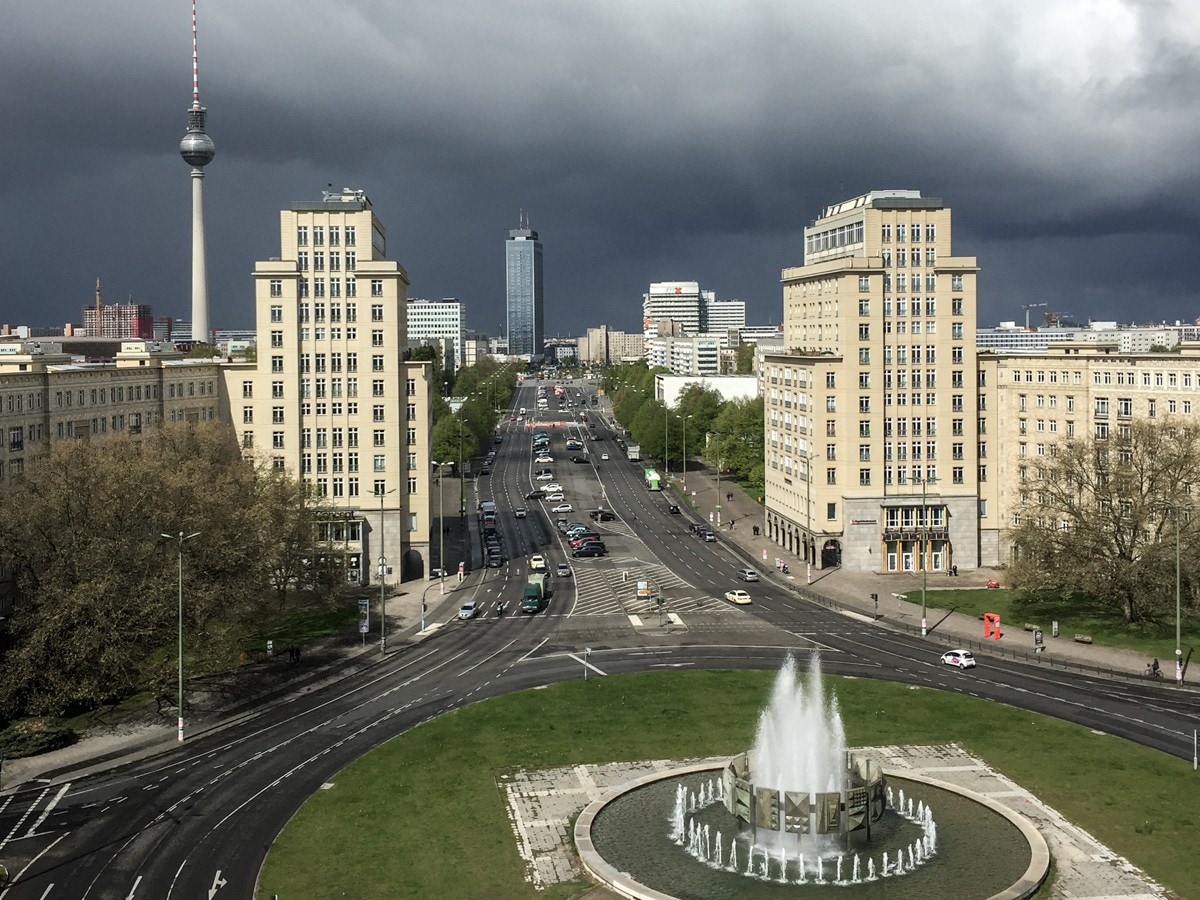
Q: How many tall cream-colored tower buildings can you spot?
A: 2